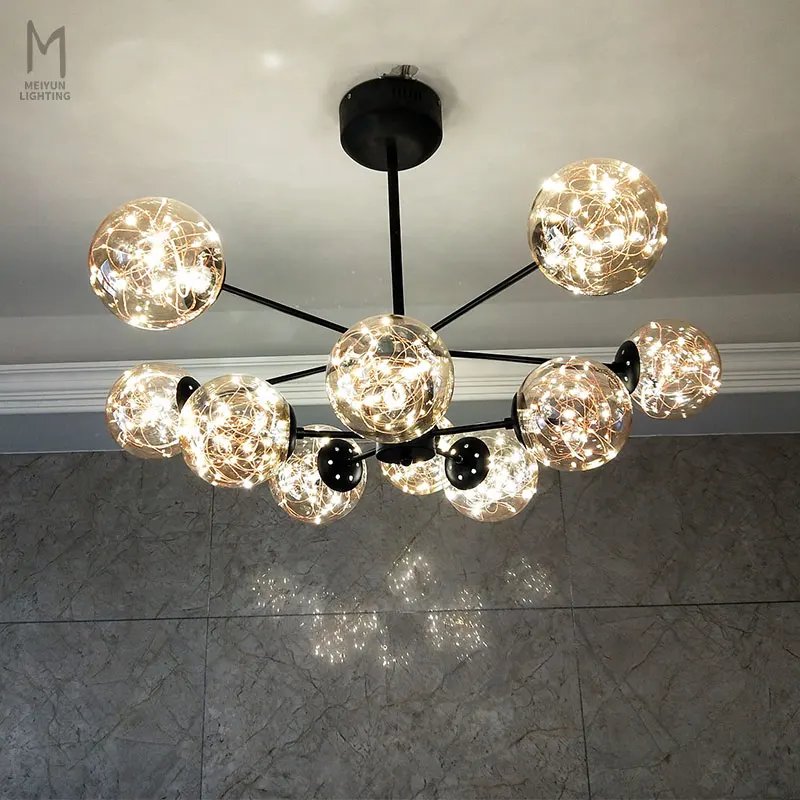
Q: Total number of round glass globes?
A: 10